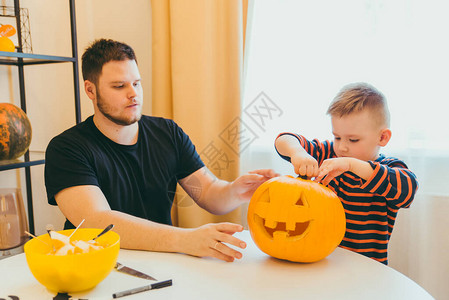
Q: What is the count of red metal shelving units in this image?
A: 0